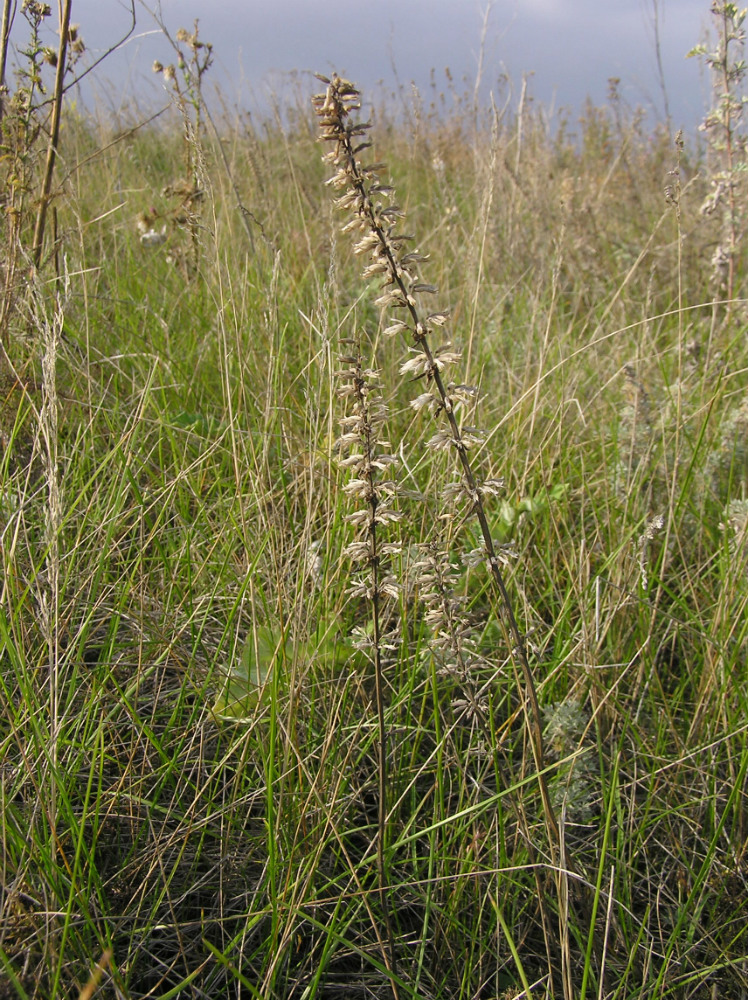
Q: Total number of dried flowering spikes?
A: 3